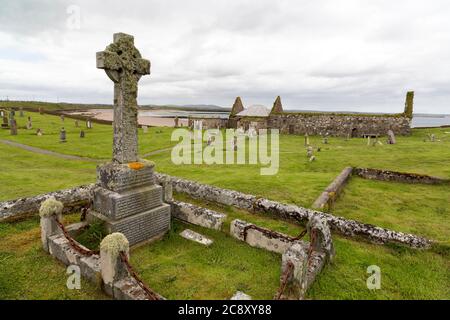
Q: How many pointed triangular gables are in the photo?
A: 2